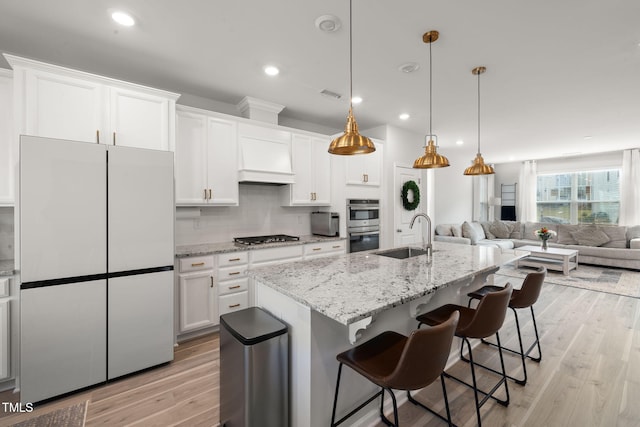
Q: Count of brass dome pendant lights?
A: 3